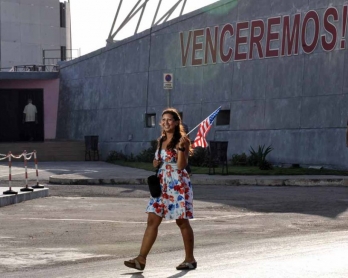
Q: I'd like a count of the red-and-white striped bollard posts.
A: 3